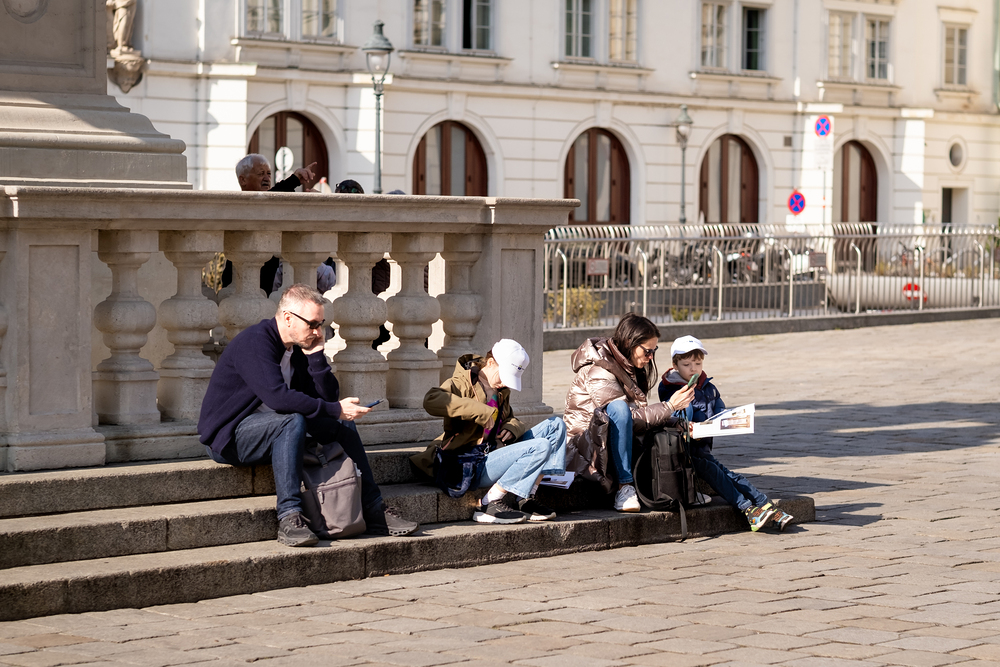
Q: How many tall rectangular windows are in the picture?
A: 11